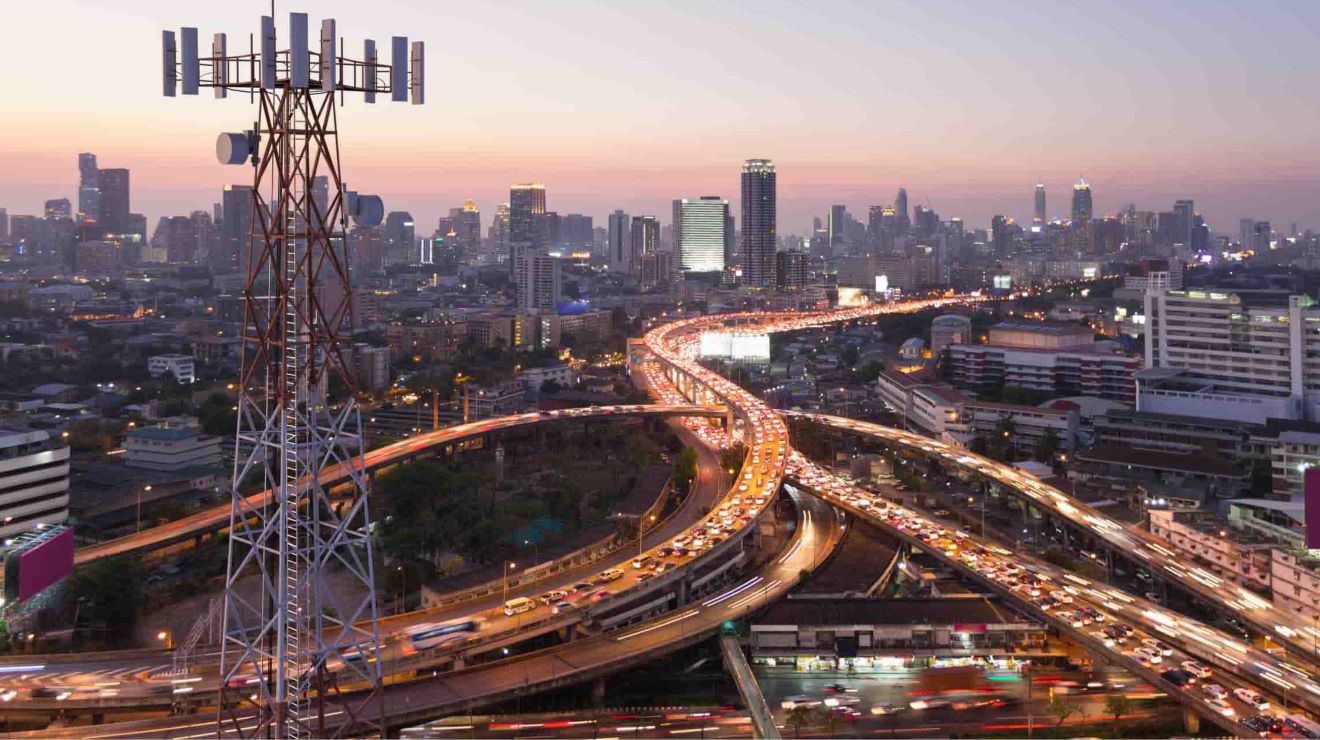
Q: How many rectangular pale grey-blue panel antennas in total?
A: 9